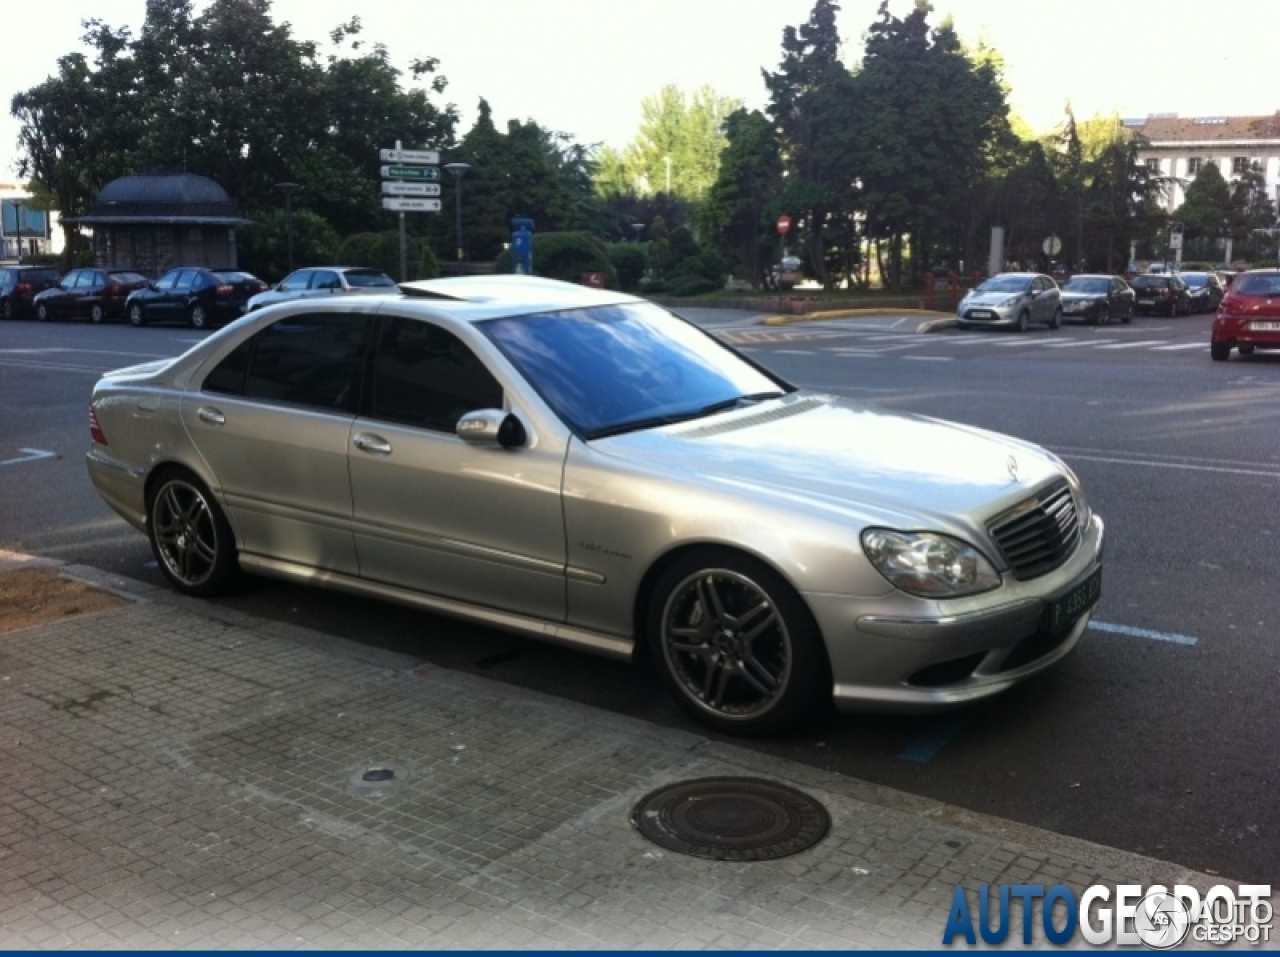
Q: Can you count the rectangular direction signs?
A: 4